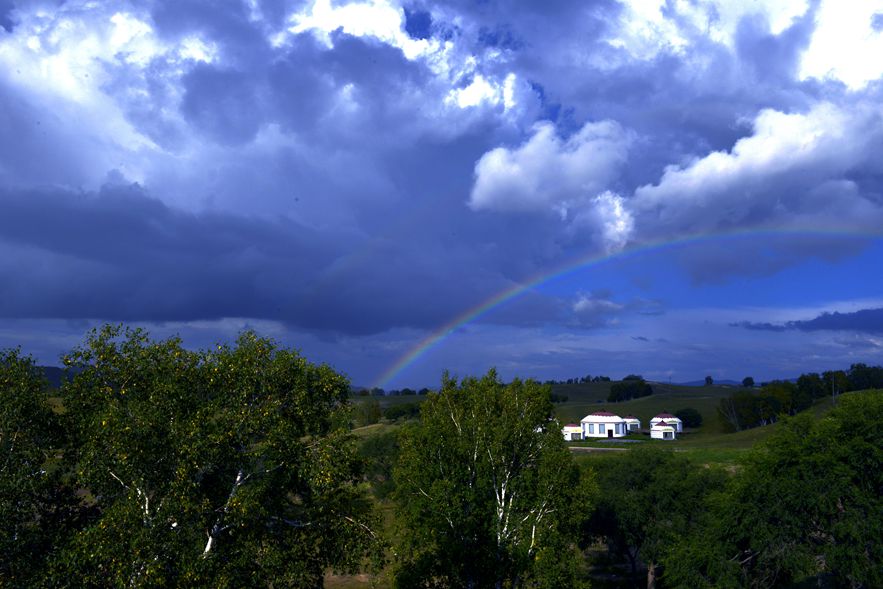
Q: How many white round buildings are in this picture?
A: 5